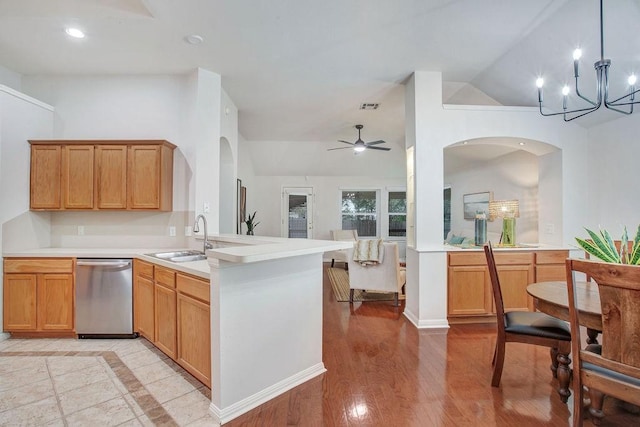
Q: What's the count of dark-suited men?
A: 0